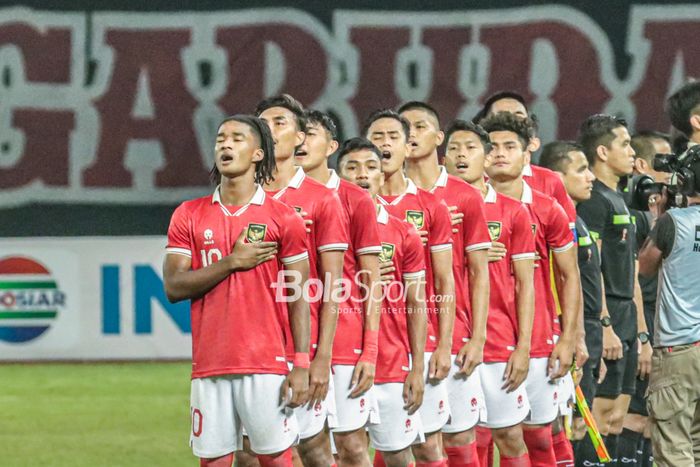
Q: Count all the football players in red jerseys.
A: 9